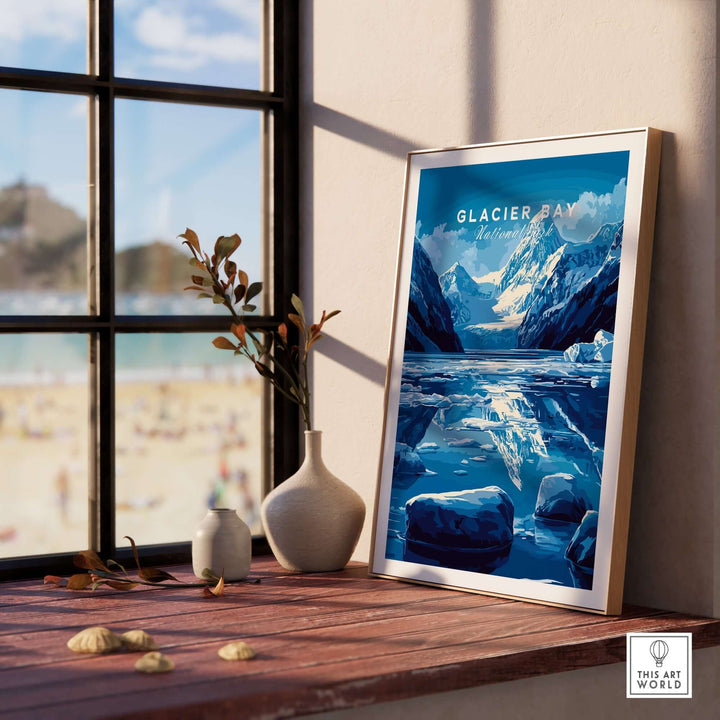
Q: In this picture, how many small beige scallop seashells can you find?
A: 4